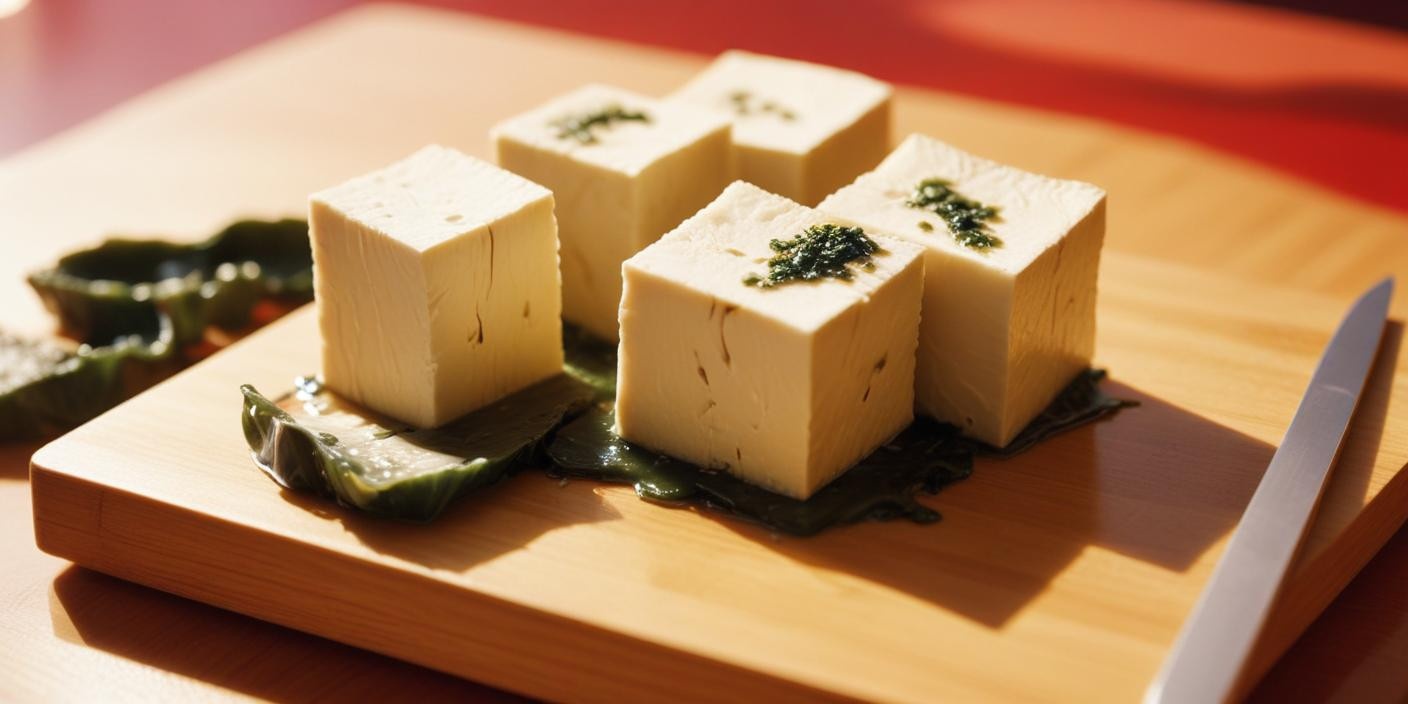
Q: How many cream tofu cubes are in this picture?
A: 5